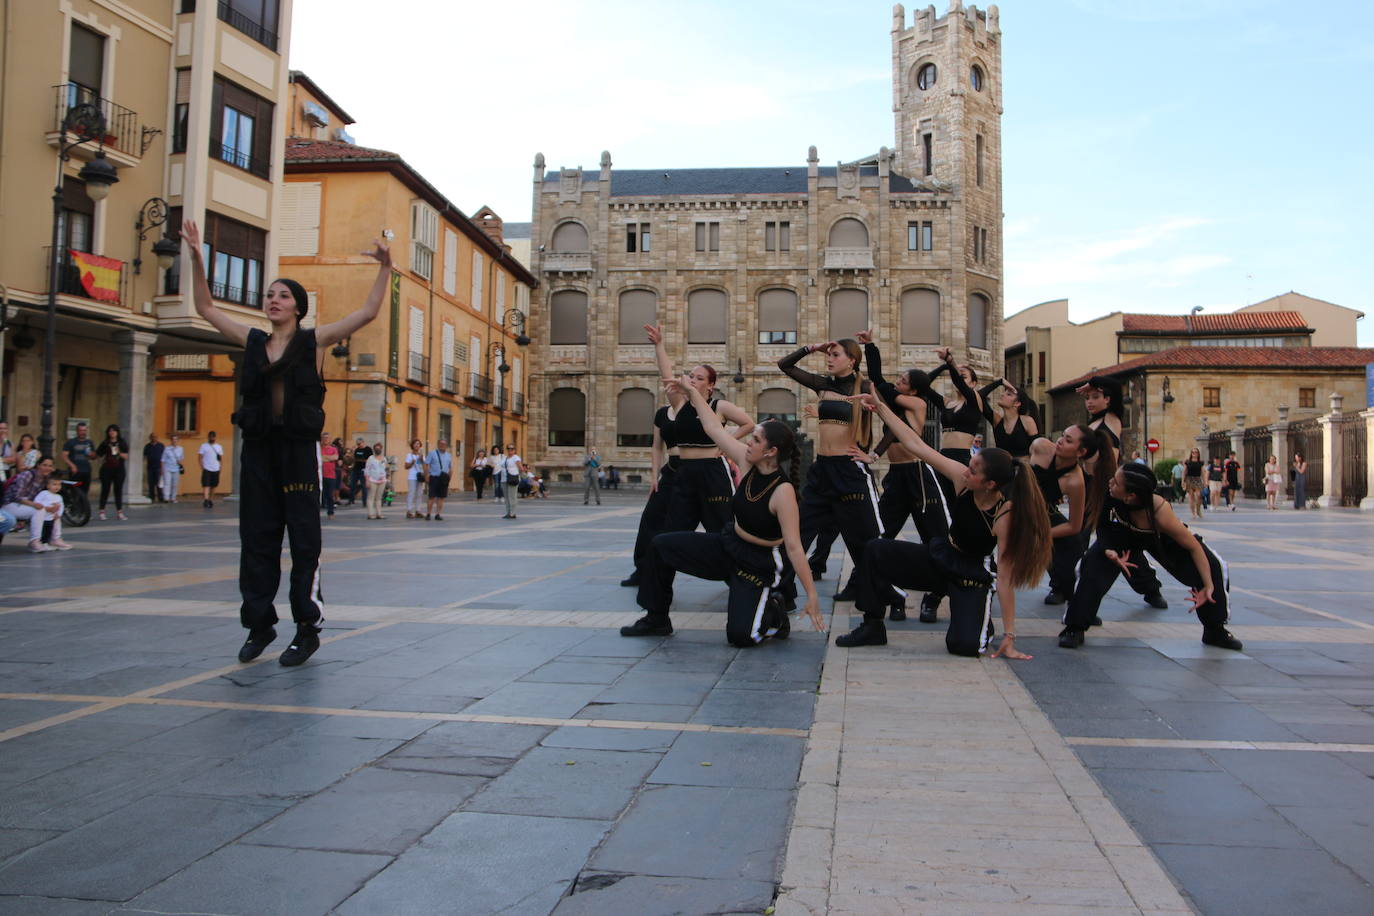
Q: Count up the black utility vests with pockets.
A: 1